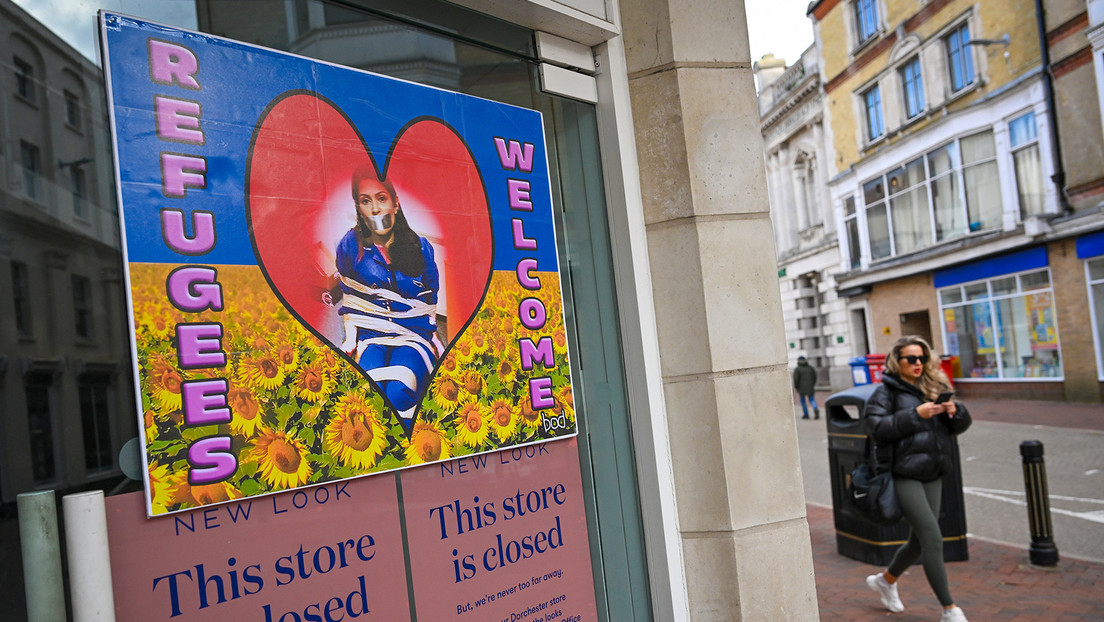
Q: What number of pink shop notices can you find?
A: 2